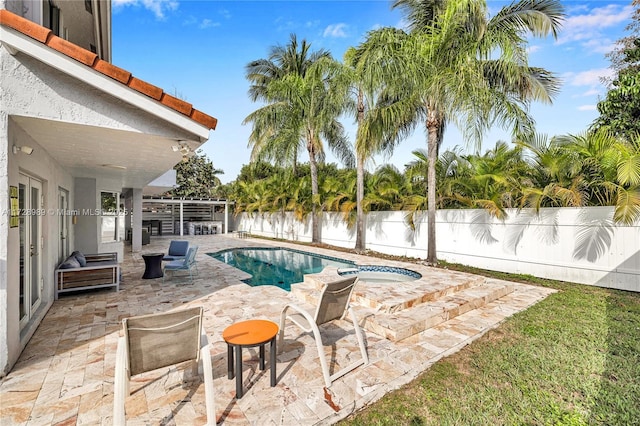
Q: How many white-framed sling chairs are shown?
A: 2